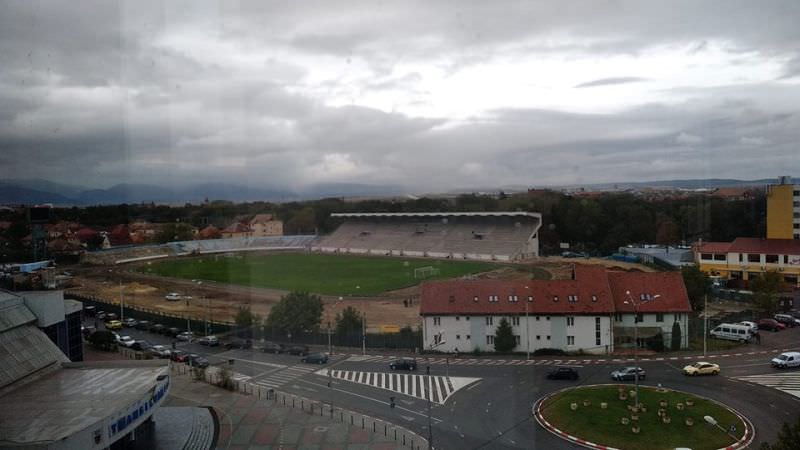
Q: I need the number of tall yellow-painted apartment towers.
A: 1